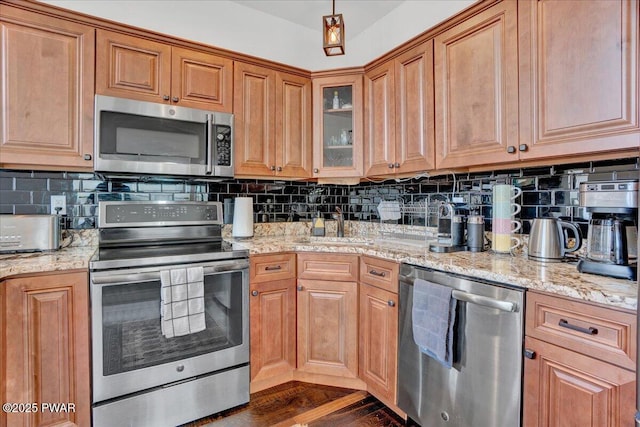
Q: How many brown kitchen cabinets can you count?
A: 15